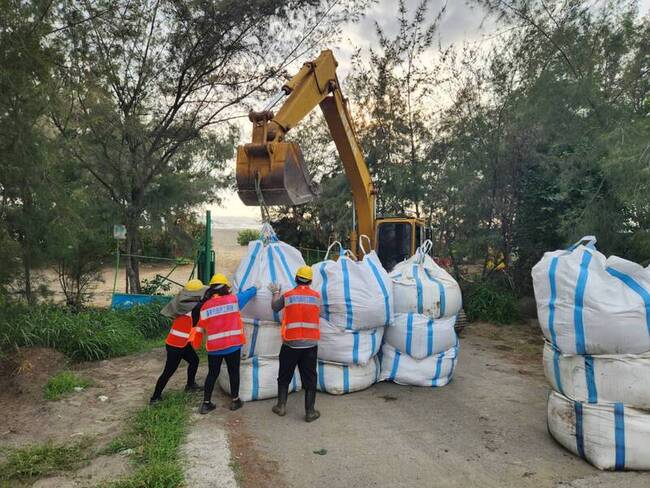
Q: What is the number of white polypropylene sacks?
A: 12